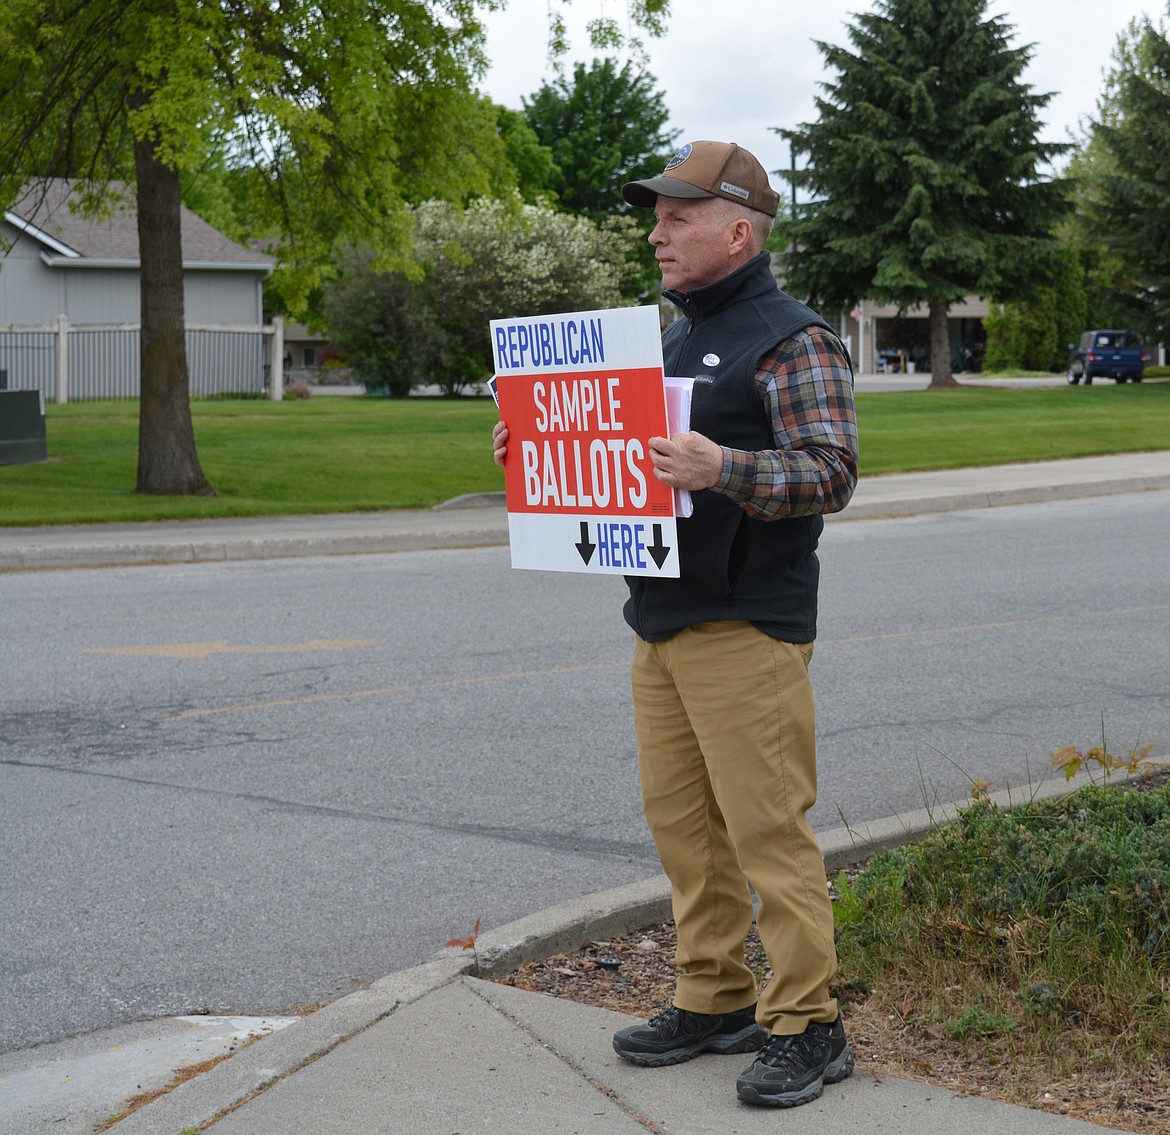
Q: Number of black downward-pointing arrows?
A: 2